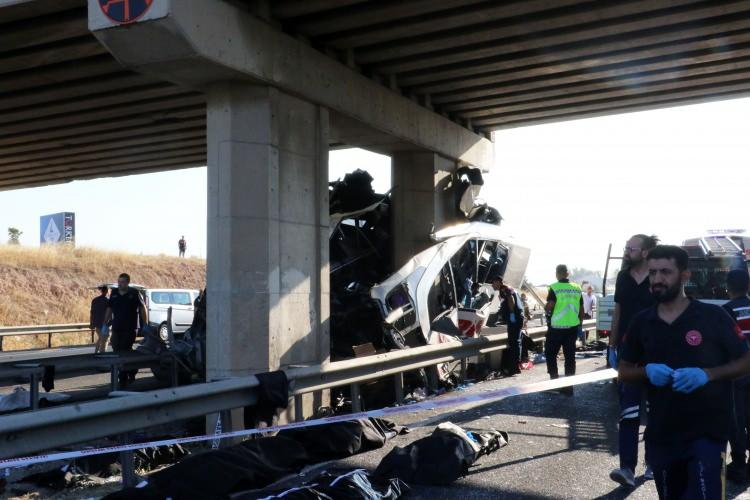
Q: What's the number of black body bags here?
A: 4